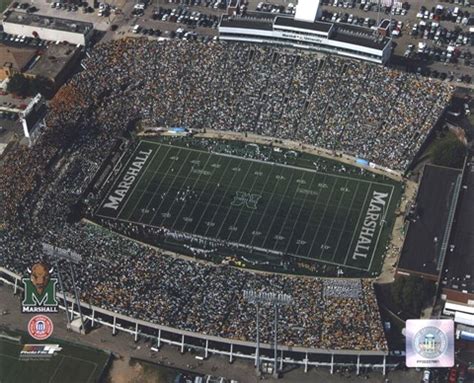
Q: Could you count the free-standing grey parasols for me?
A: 0